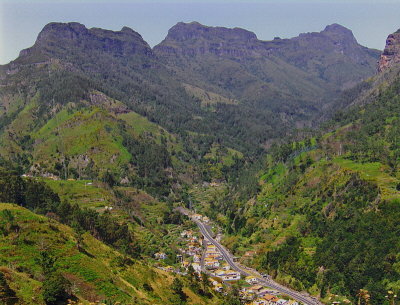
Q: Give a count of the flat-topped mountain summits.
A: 3